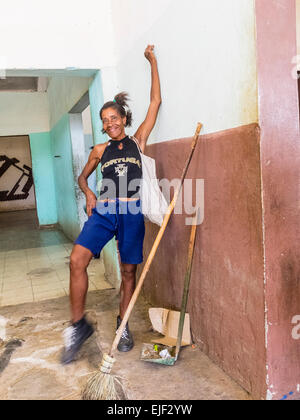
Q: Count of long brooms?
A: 1